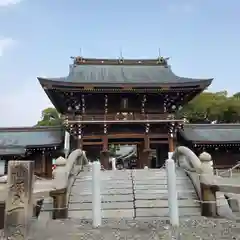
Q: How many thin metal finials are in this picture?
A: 3